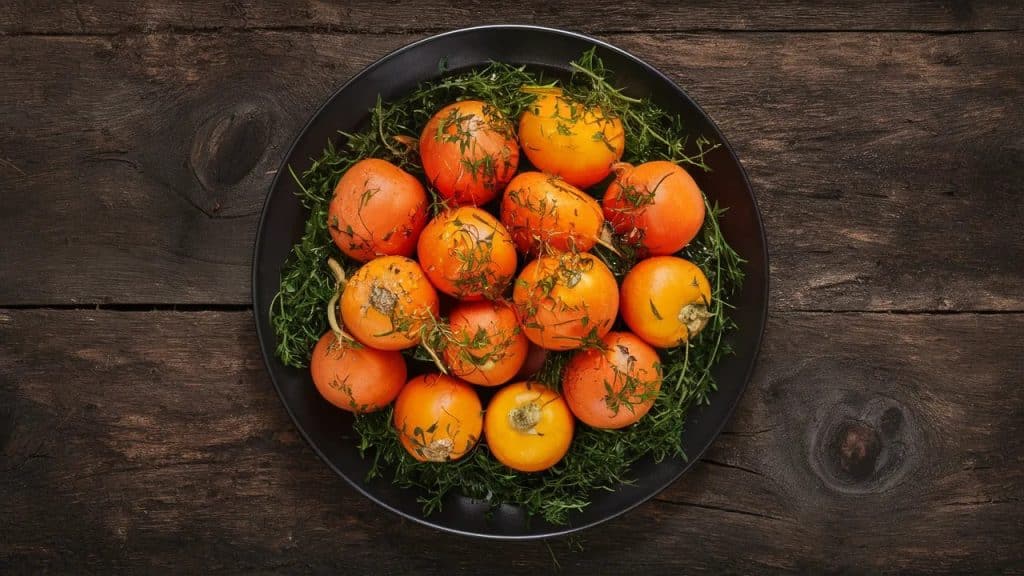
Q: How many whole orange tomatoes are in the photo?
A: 14